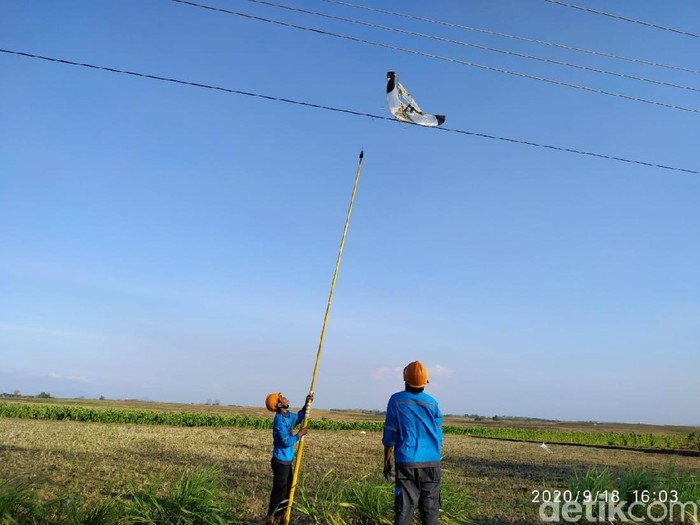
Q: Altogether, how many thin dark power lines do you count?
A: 5